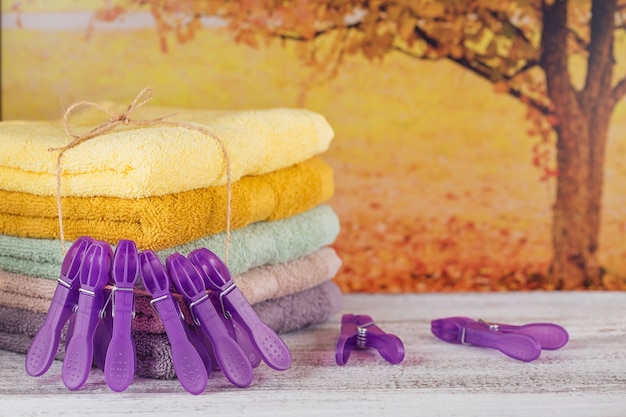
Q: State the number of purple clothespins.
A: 8